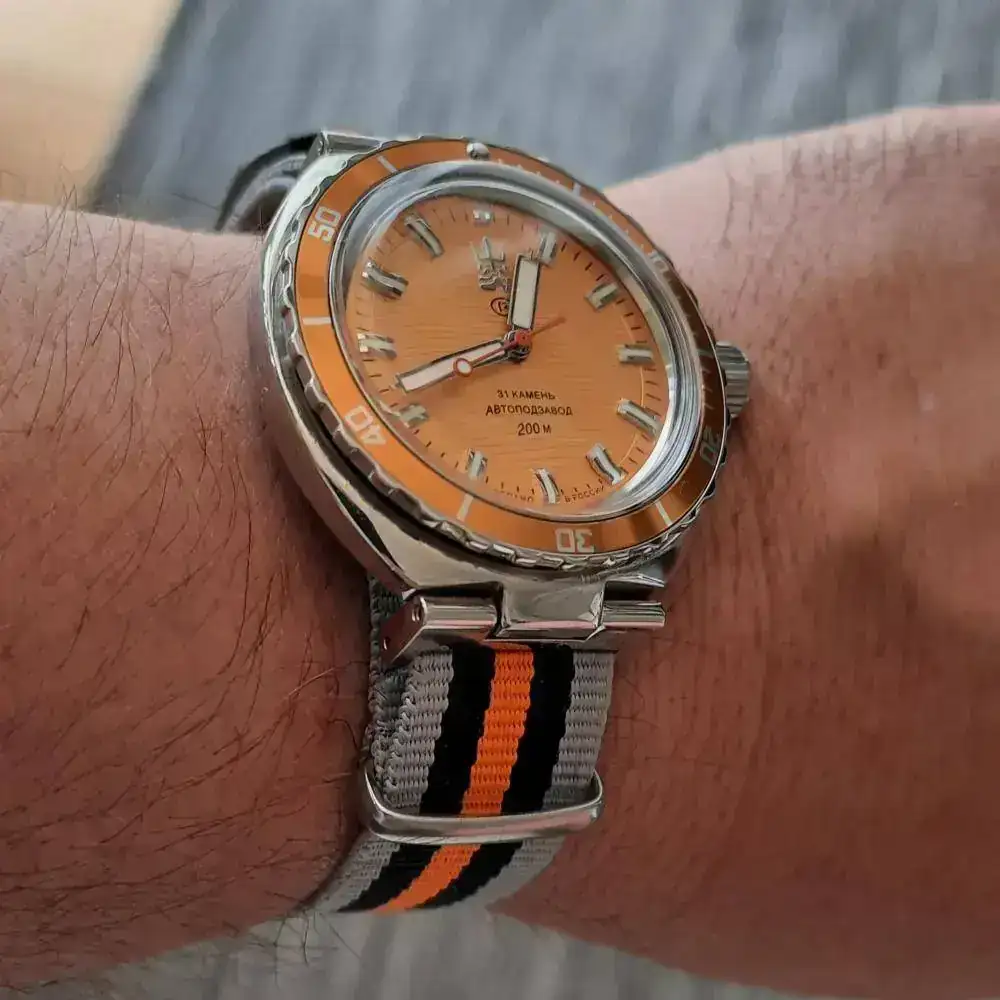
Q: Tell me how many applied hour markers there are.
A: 12